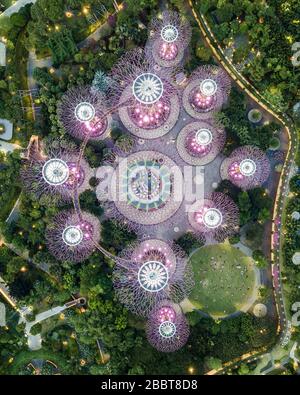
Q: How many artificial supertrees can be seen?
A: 12